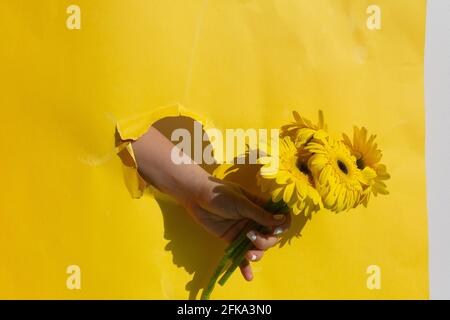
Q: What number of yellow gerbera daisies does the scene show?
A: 4